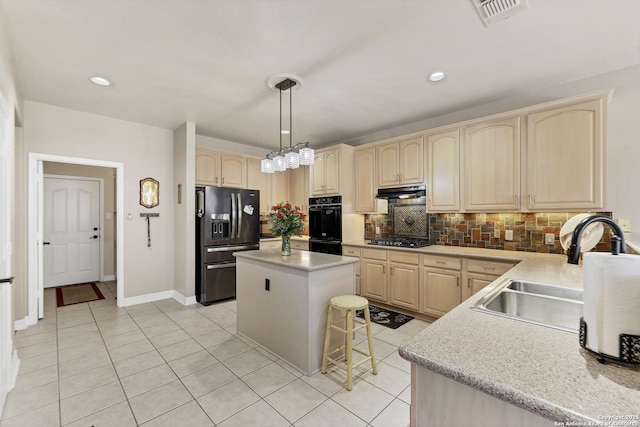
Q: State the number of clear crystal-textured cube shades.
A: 4